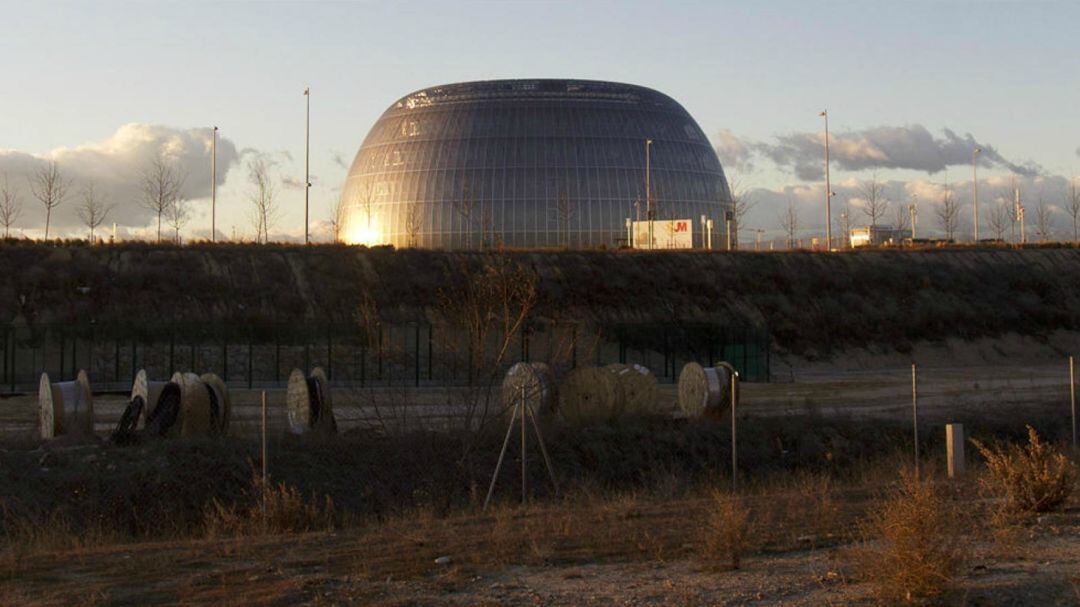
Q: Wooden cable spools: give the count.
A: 8